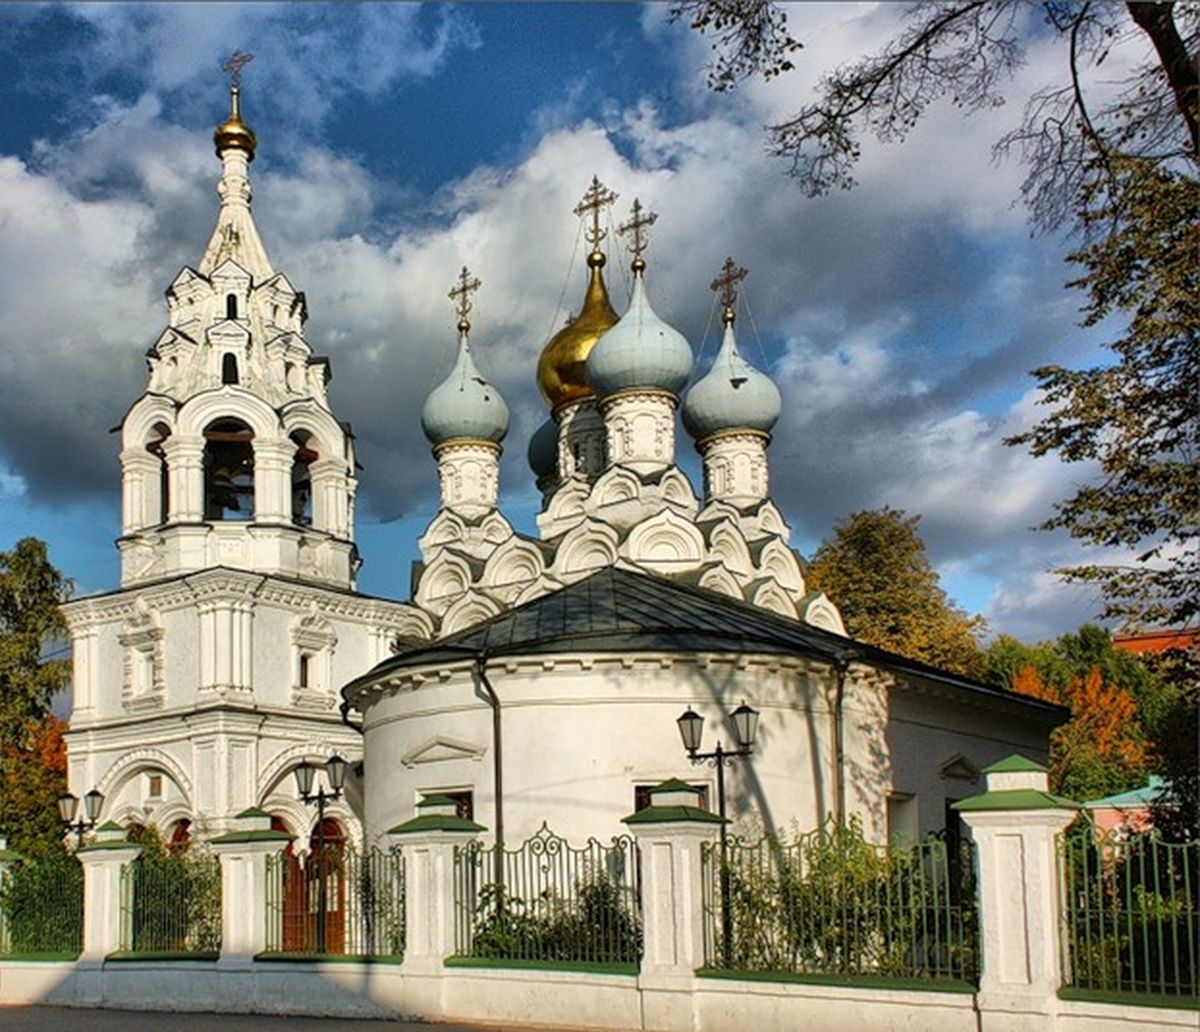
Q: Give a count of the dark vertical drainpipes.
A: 2